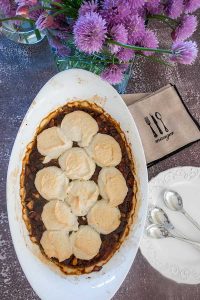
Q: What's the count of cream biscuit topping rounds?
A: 11